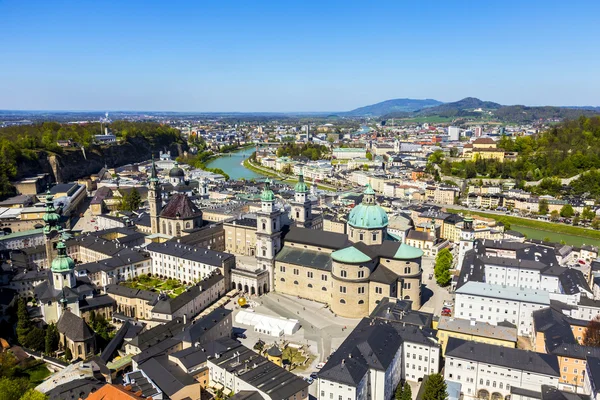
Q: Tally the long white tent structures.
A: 1